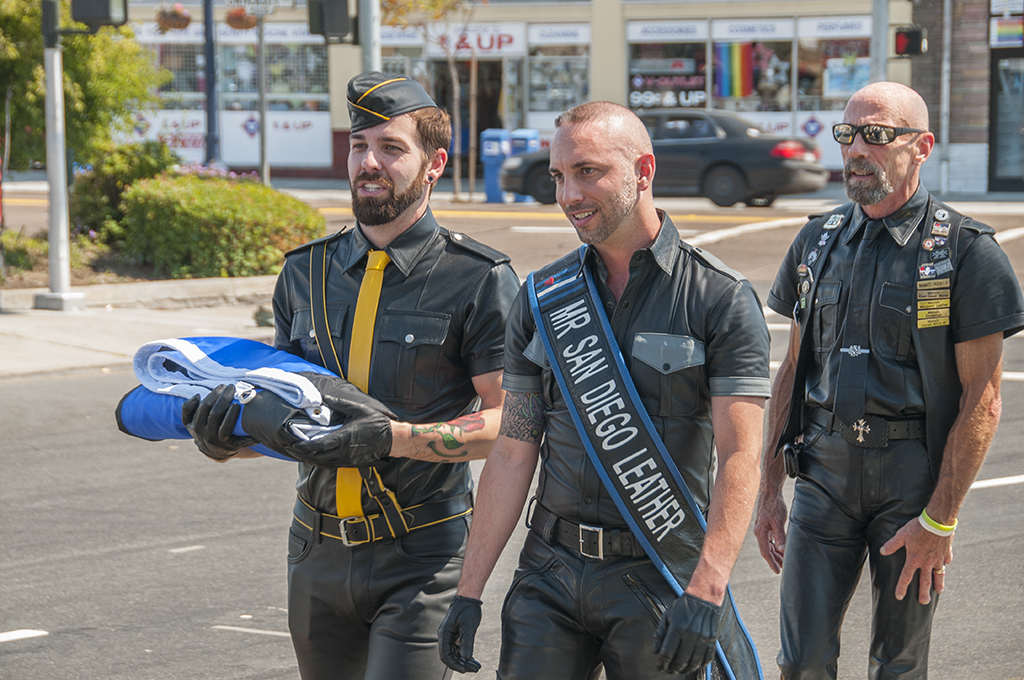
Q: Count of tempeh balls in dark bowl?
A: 0